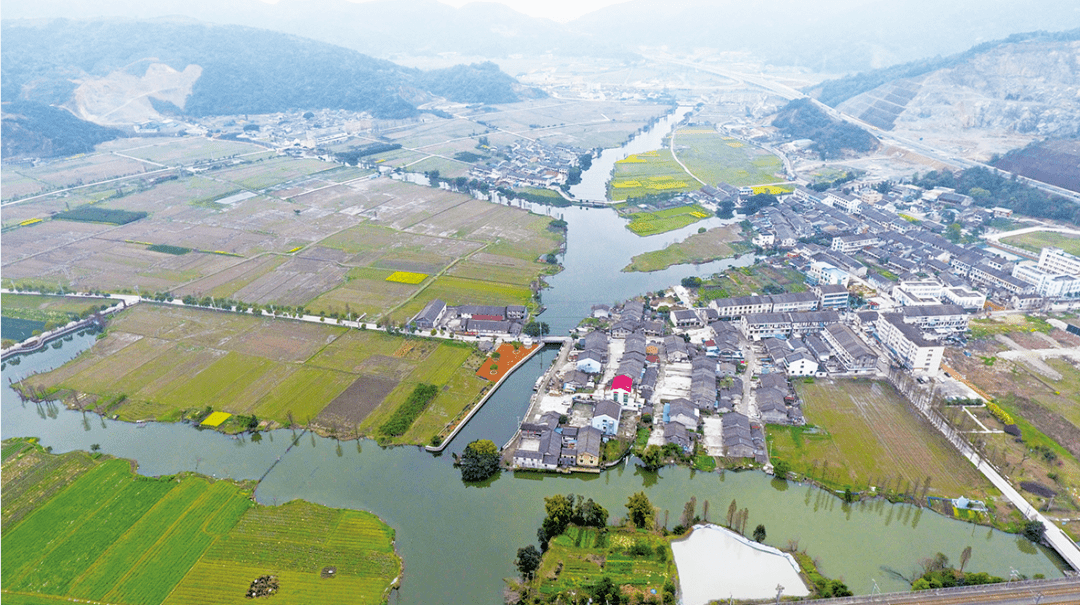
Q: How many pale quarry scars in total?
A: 2